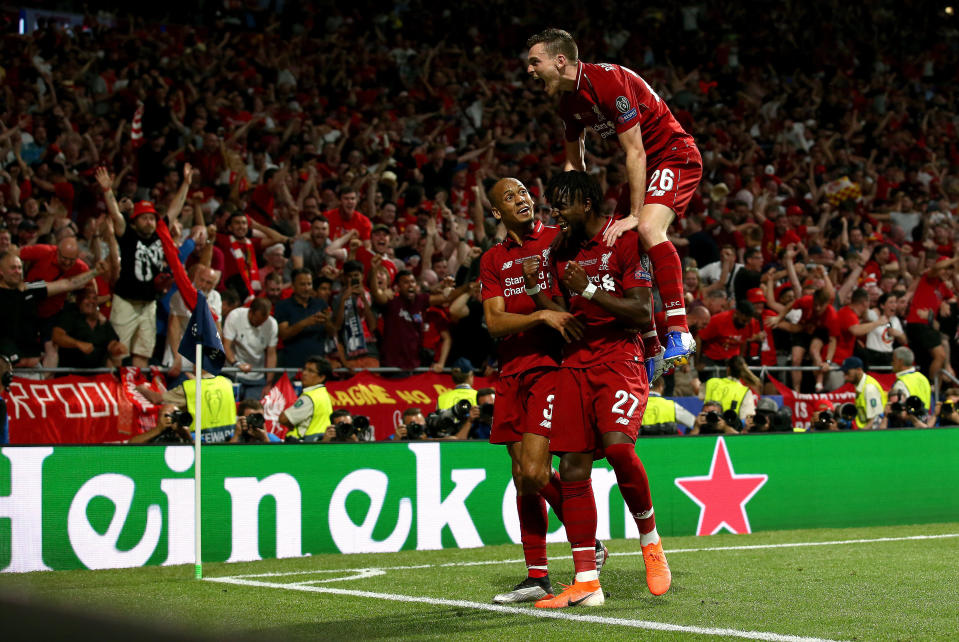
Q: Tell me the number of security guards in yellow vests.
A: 7